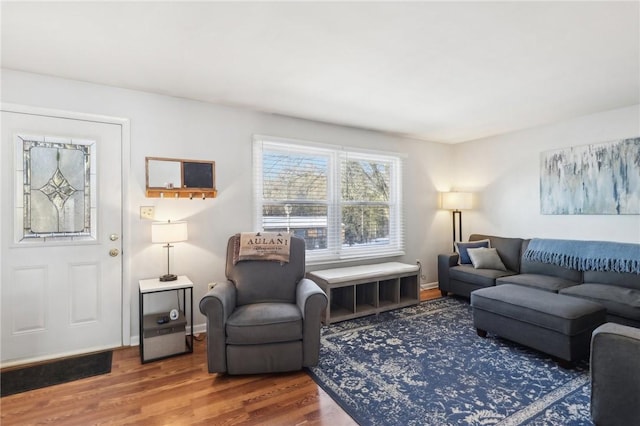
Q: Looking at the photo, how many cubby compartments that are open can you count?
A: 4